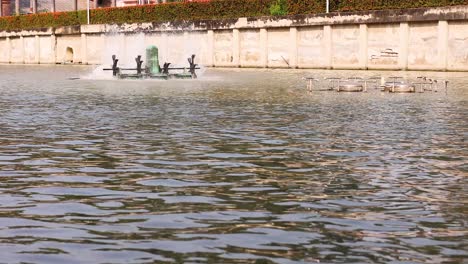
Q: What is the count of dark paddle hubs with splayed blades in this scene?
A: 4